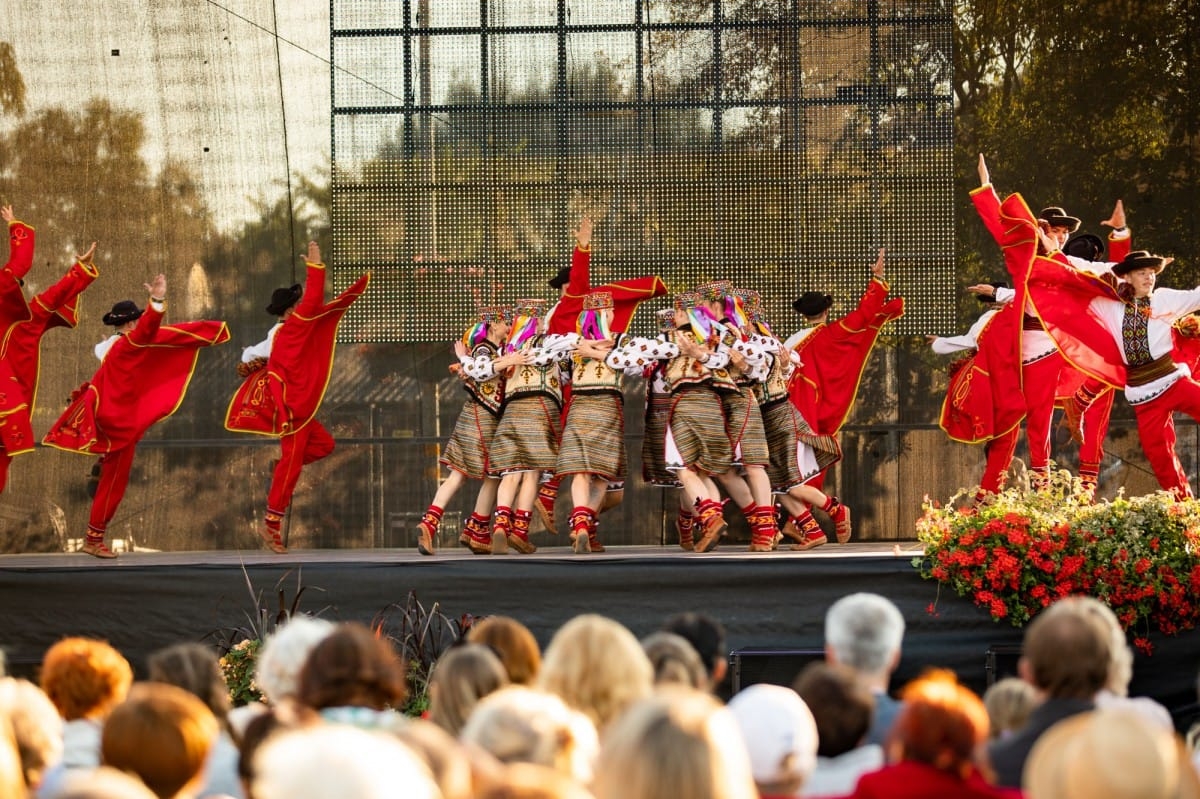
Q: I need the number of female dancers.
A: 8